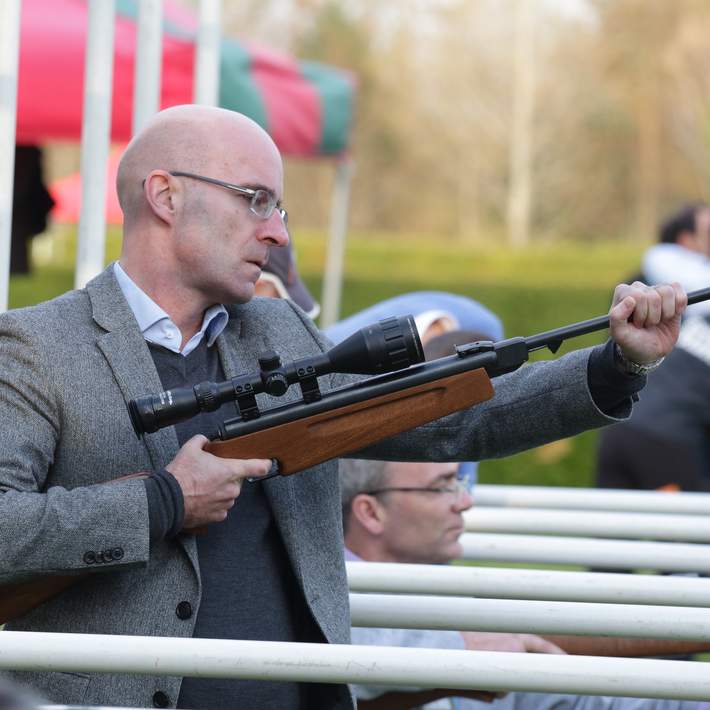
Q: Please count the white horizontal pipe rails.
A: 6